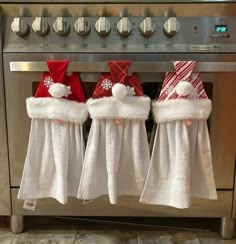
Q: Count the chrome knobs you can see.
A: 8